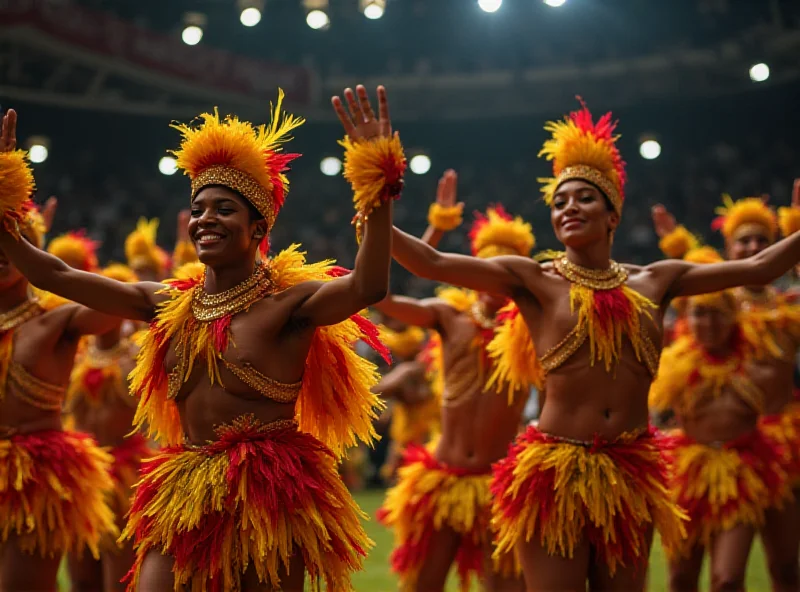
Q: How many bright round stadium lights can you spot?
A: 12